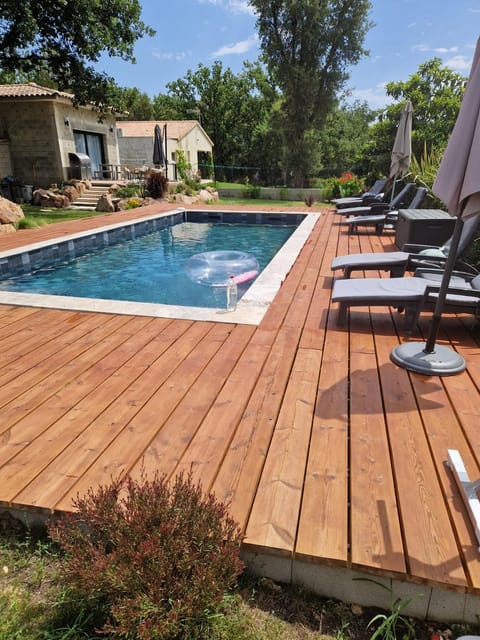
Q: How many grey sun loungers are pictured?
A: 6